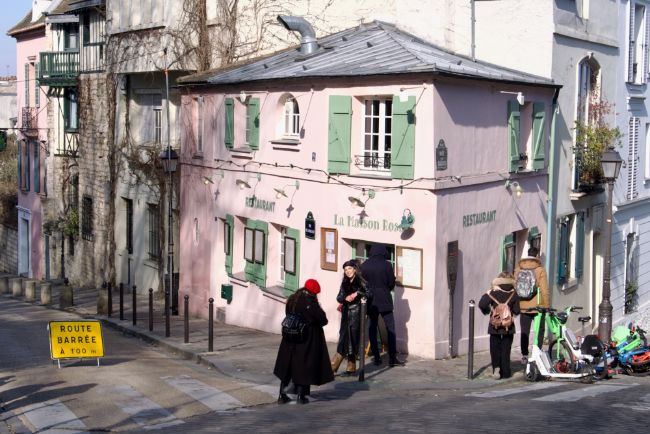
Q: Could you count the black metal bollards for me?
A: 9